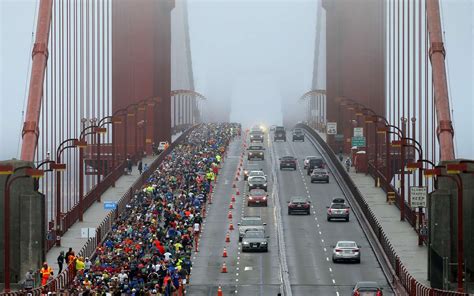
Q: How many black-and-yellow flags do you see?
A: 0